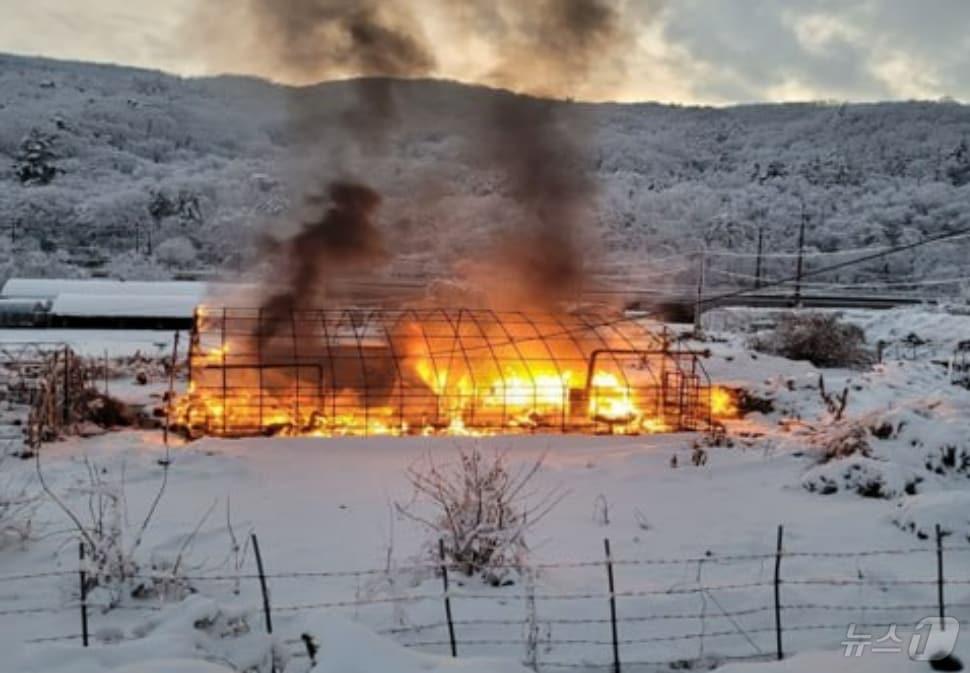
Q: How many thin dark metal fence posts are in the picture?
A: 6